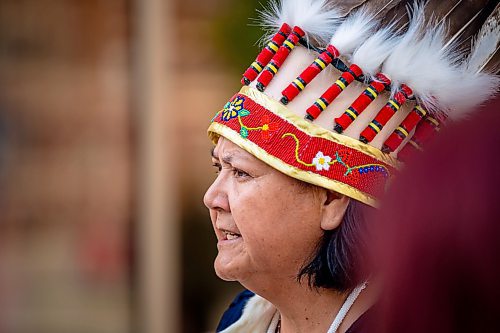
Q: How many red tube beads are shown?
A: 8